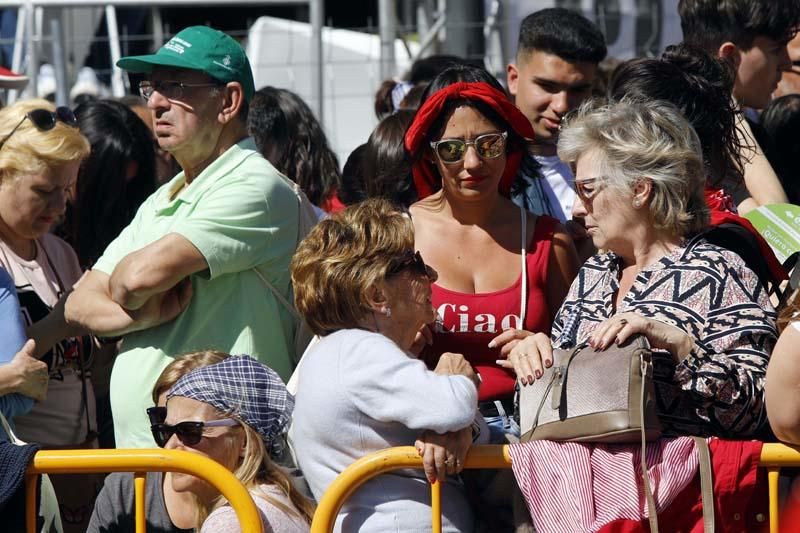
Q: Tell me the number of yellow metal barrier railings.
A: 2